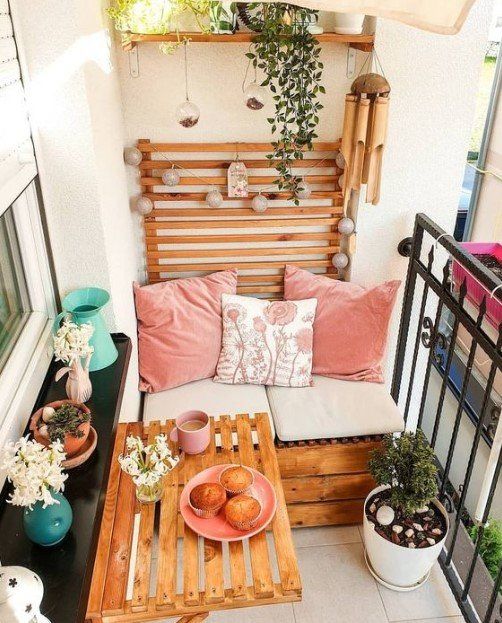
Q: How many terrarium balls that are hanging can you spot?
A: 2